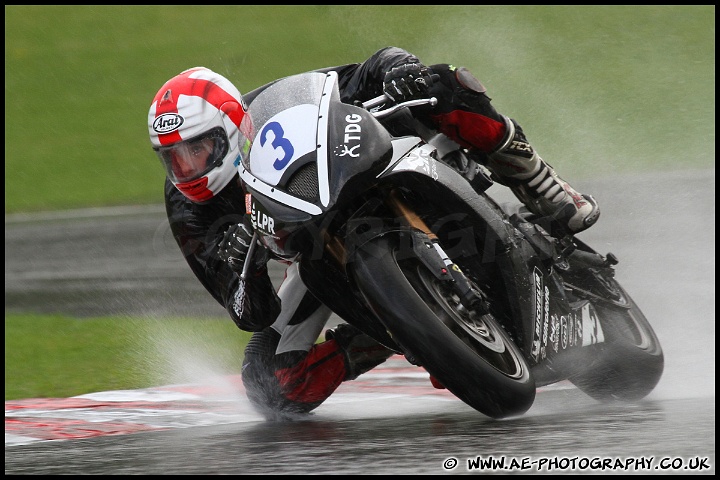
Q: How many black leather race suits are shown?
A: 1